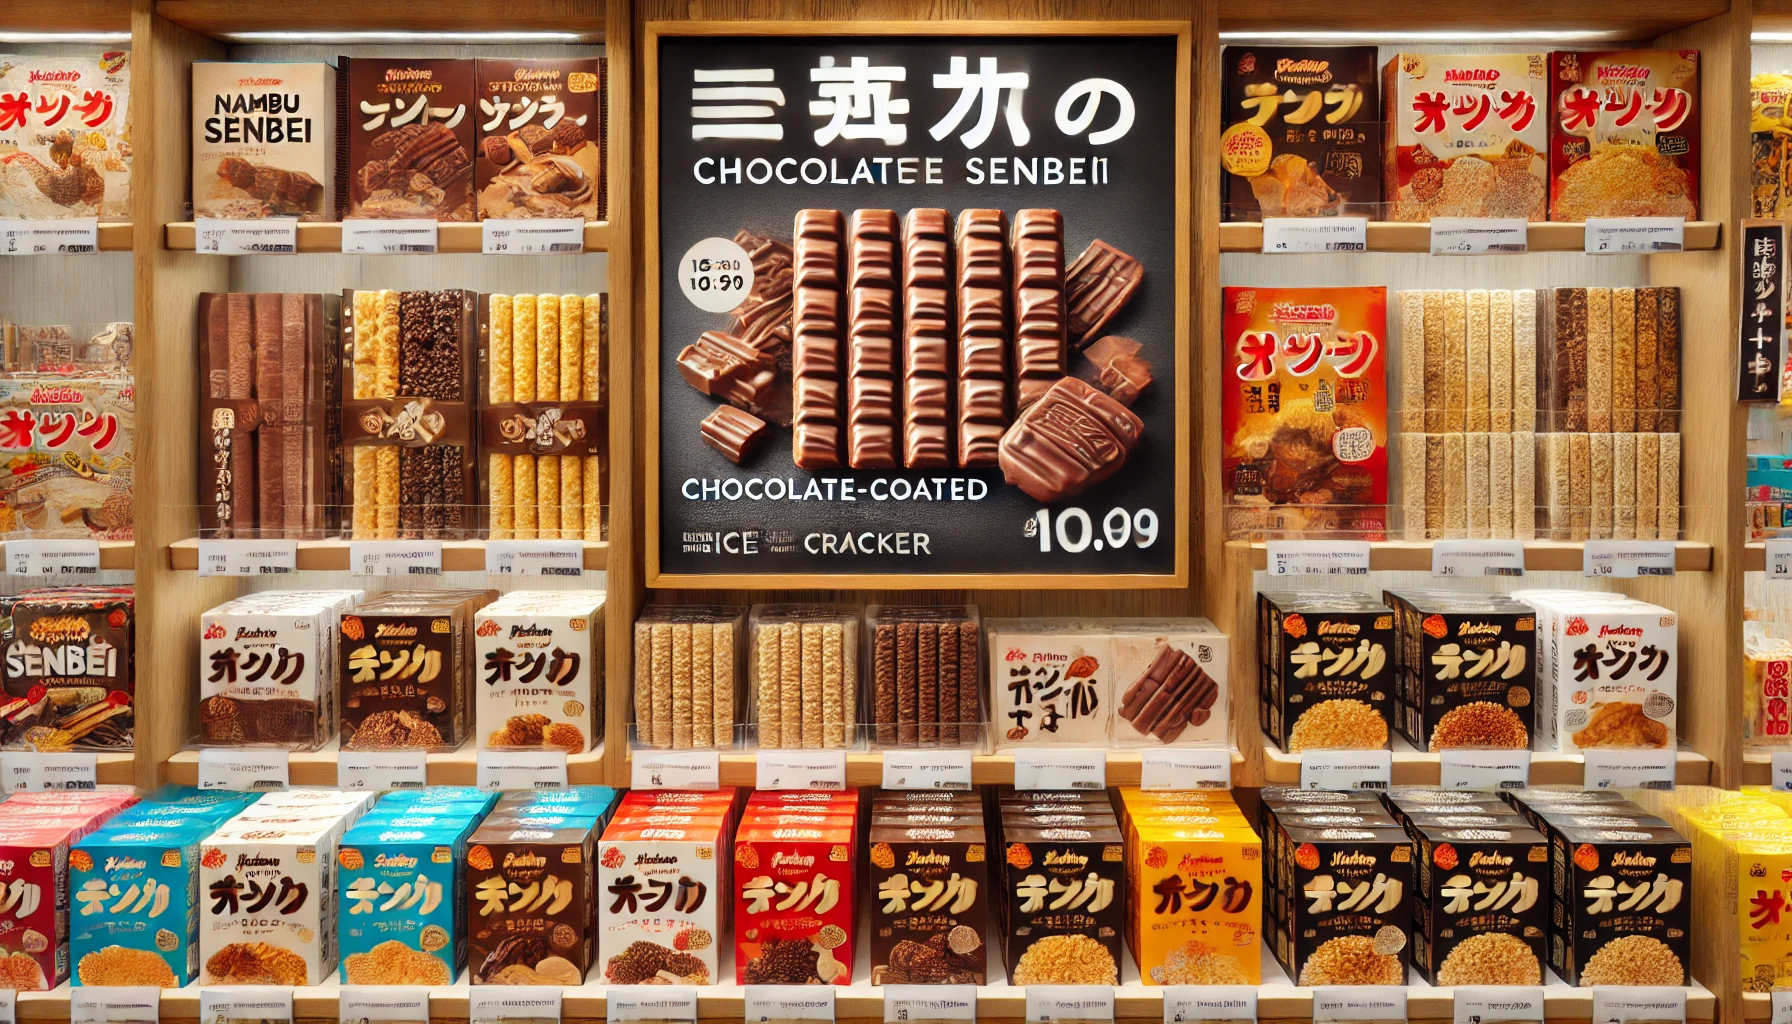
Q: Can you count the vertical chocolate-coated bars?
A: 5